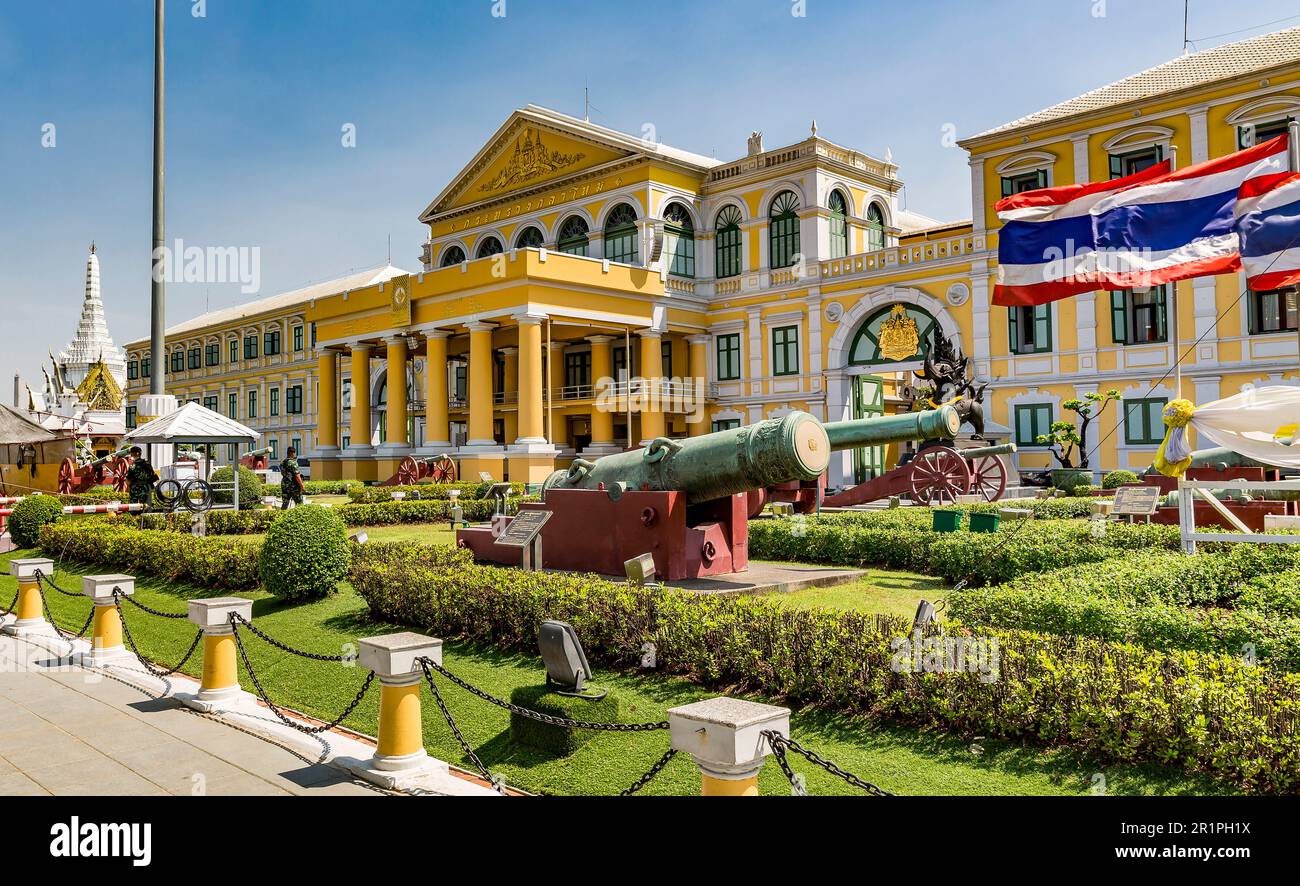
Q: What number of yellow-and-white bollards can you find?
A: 5